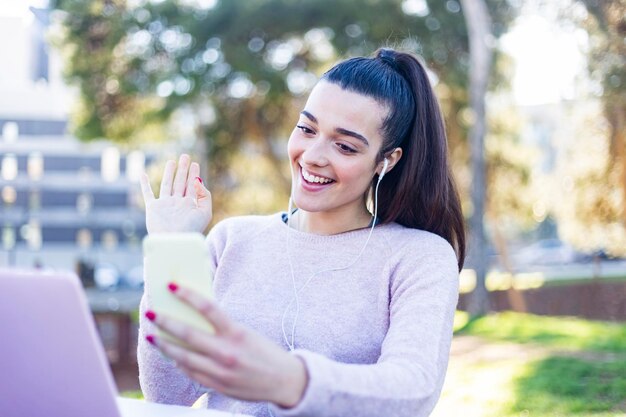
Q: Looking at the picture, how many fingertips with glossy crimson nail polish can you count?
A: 4